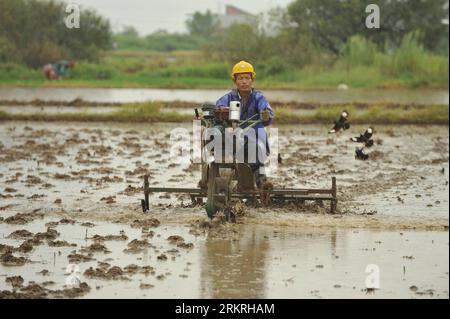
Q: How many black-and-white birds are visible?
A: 3